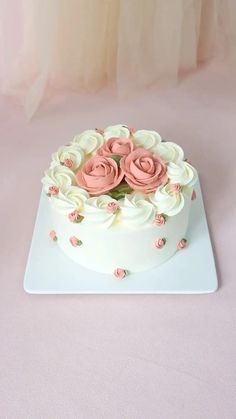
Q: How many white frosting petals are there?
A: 11